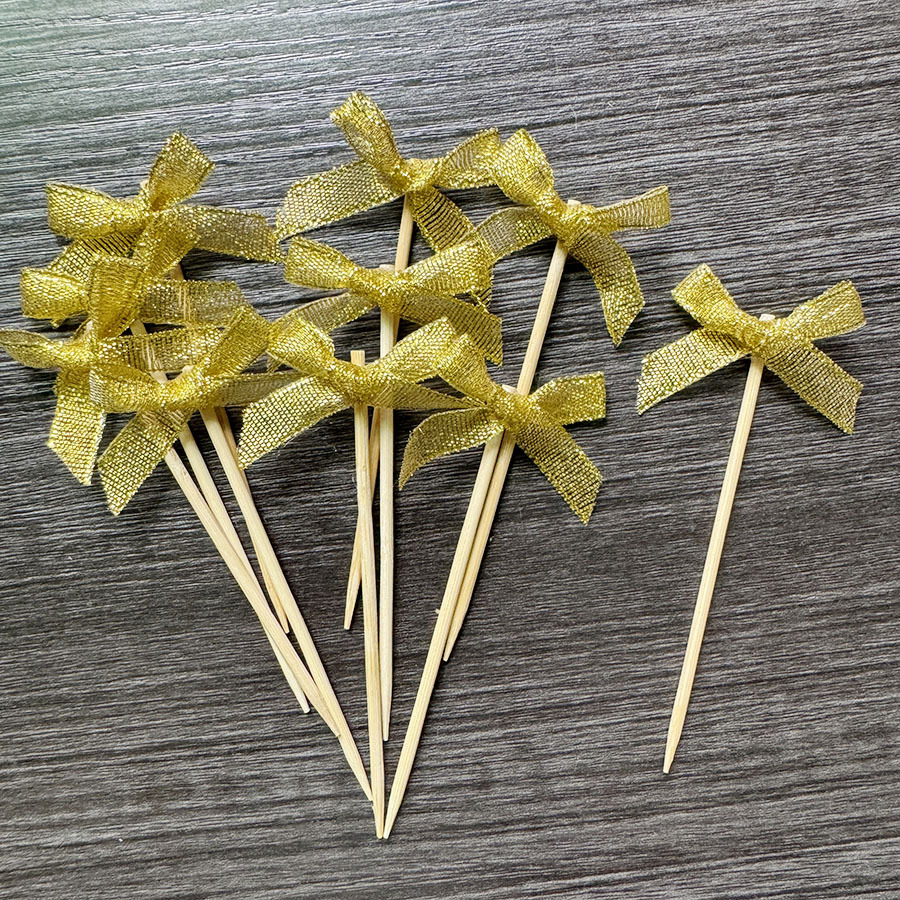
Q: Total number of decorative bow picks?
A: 10